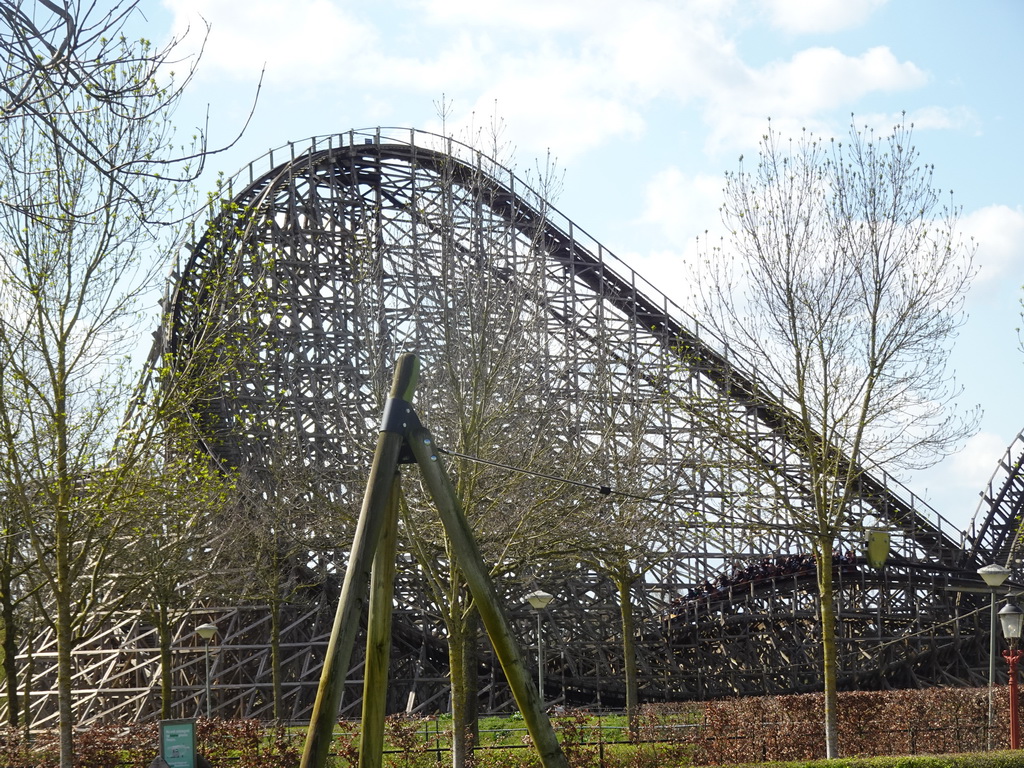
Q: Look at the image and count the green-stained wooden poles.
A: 3